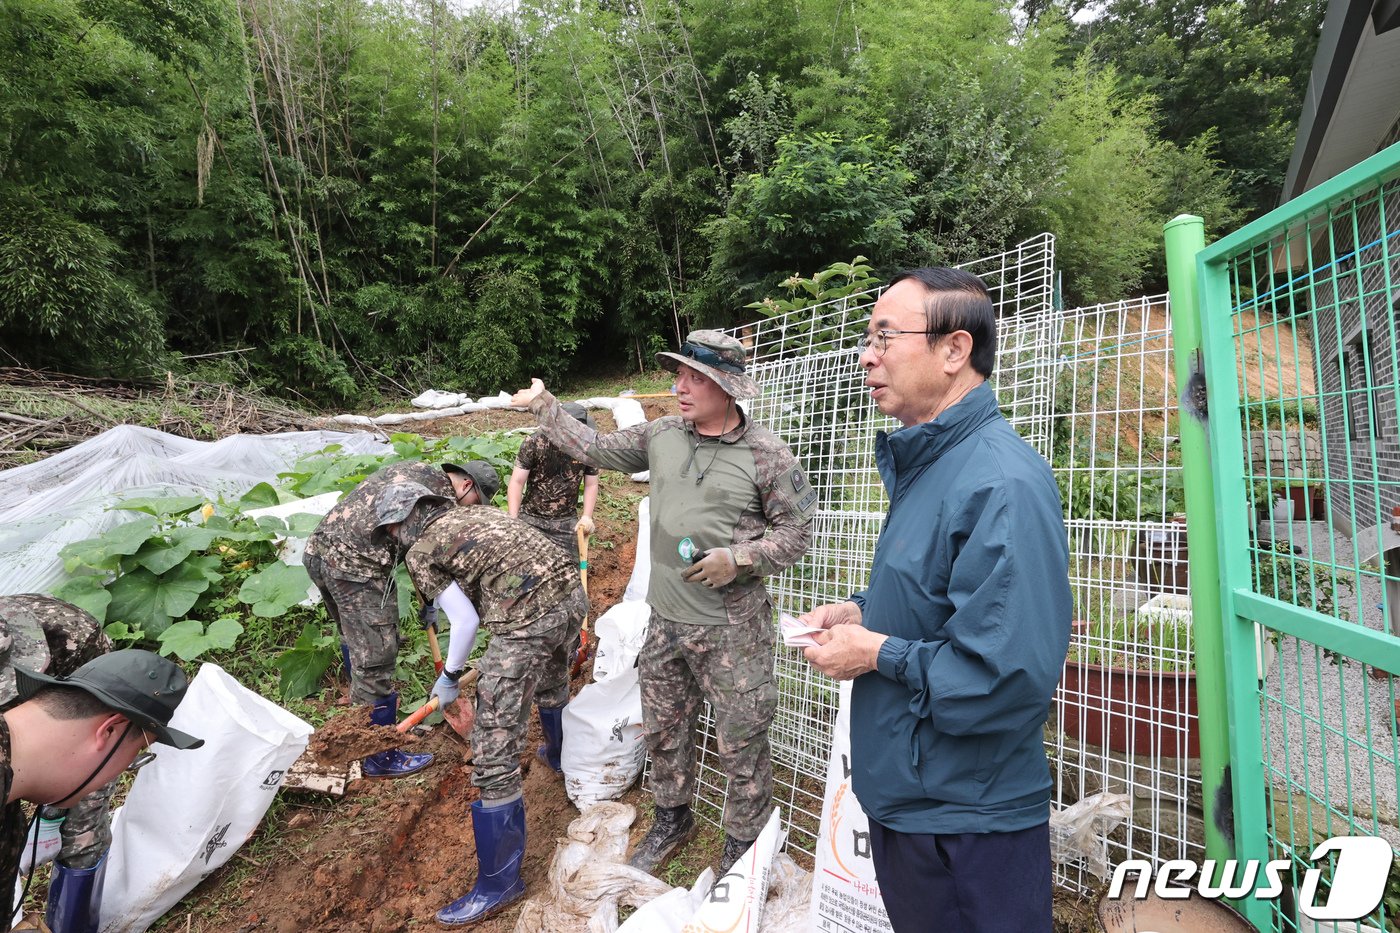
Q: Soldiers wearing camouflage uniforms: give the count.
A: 6